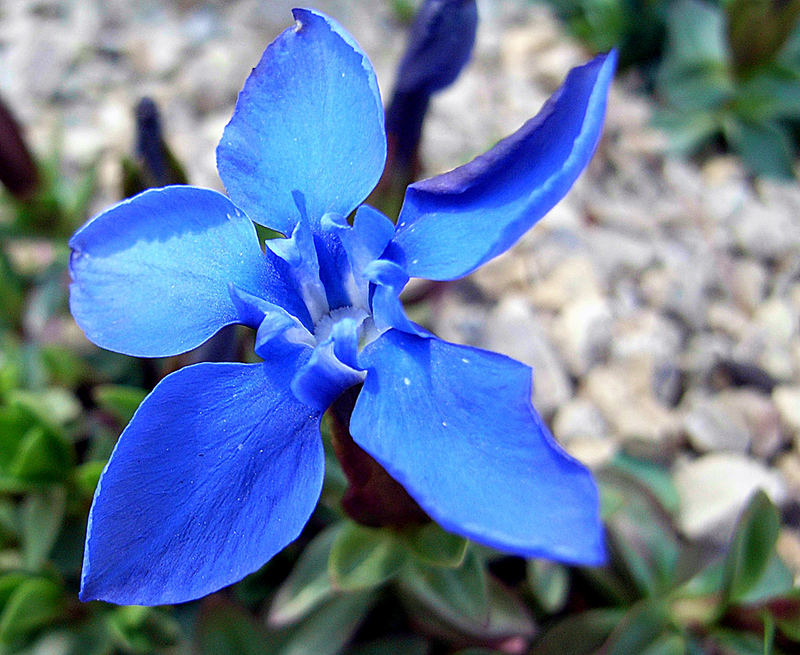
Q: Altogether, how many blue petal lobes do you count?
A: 5